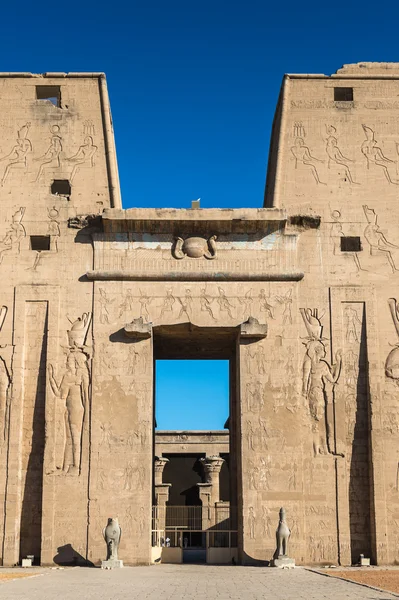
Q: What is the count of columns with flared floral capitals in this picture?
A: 2